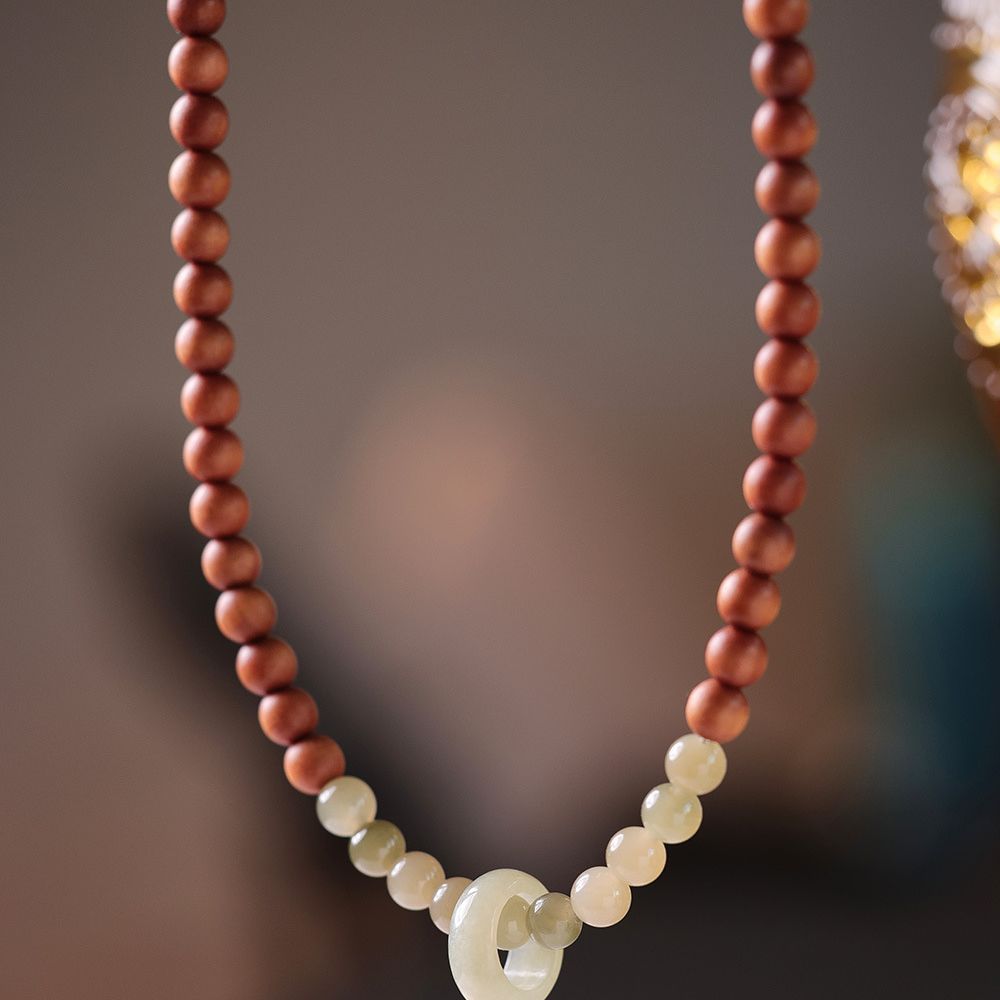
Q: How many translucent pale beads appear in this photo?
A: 10